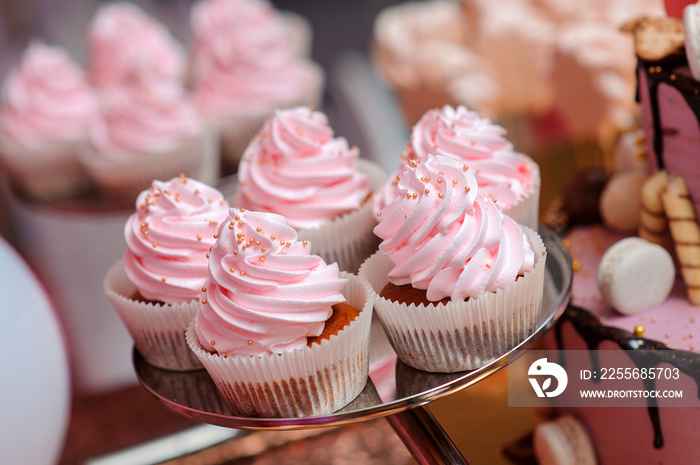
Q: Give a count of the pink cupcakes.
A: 9